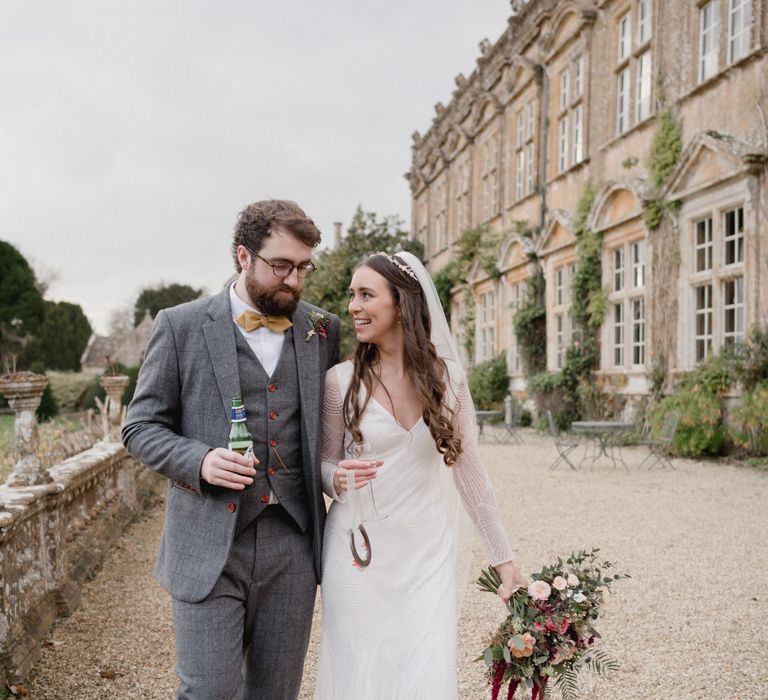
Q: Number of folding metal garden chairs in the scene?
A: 3